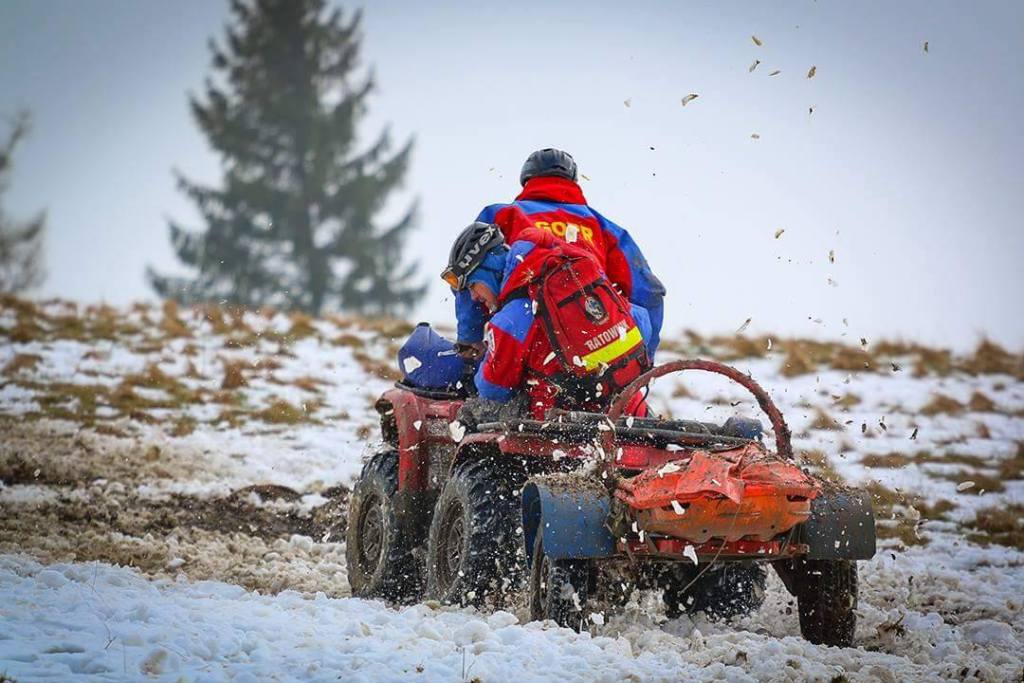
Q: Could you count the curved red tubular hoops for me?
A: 1